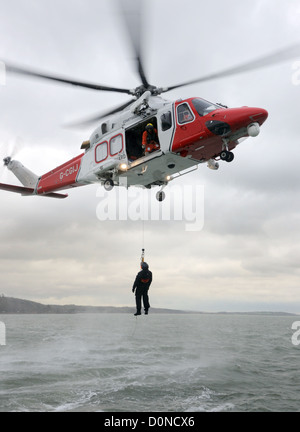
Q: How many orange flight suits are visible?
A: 1